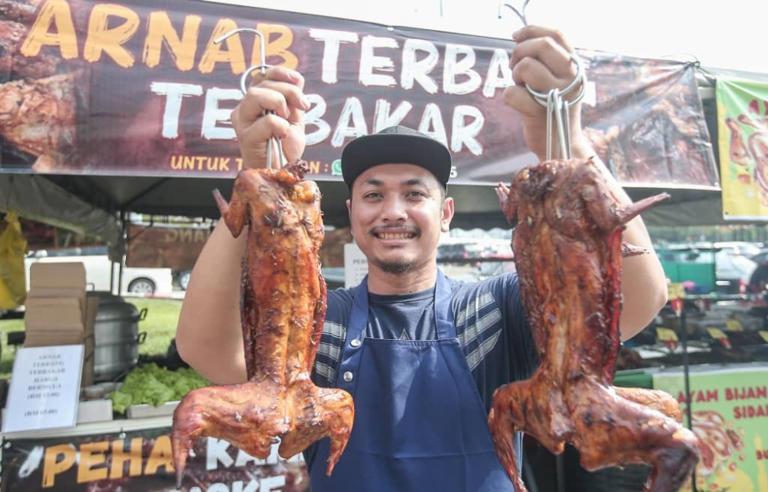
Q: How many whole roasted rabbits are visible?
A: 2